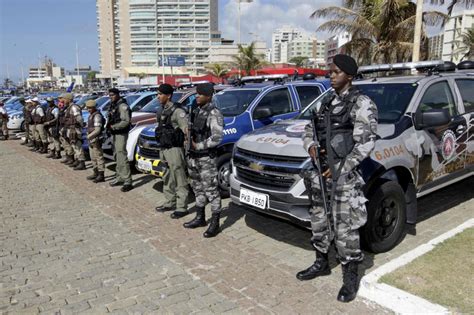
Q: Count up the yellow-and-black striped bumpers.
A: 1